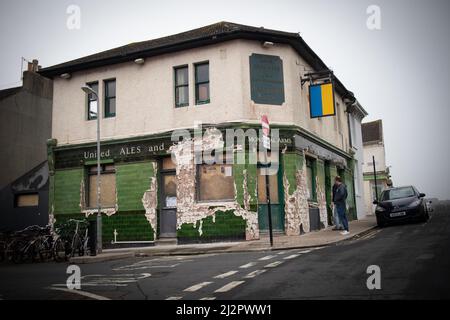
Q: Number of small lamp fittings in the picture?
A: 3